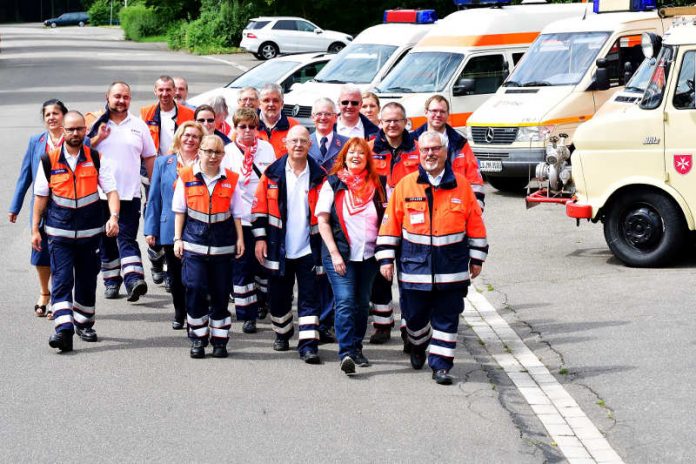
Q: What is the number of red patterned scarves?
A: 2